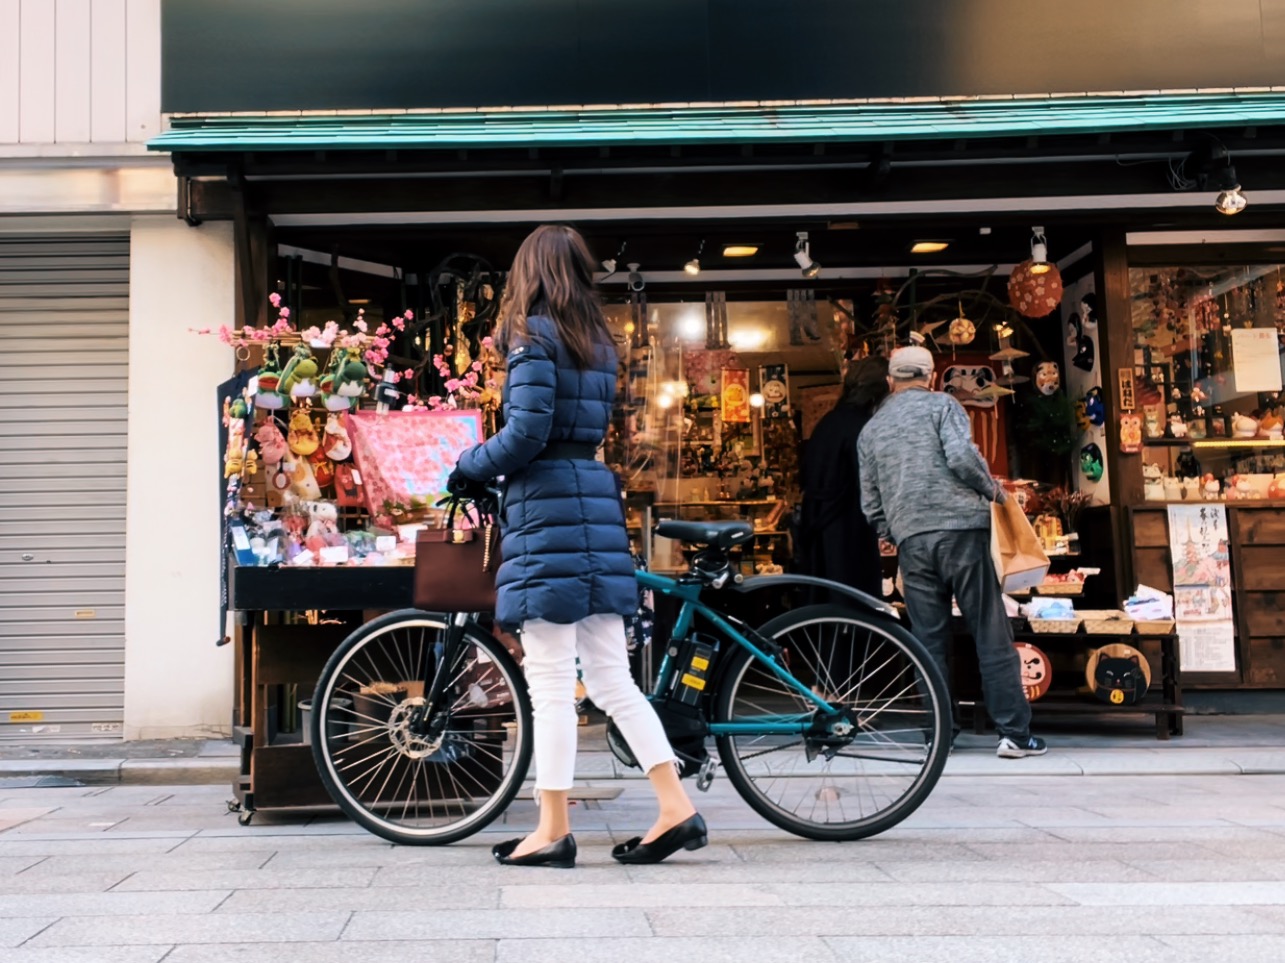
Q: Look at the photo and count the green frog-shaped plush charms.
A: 4